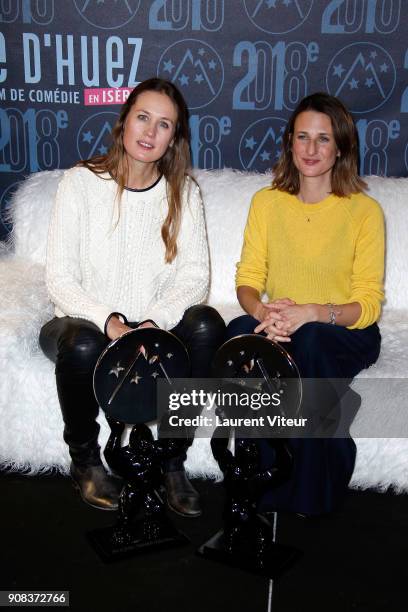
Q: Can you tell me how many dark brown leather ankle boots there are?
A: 2